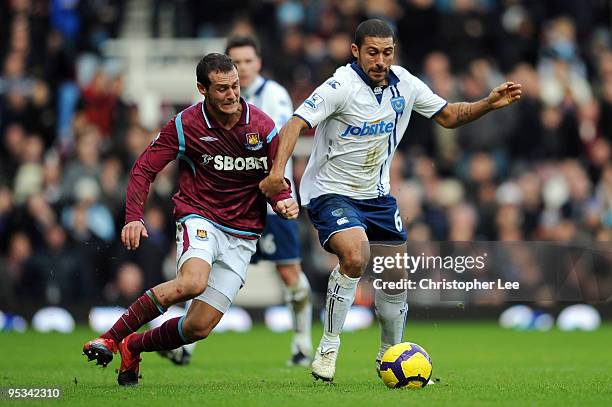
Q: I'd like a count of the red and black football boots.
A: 2